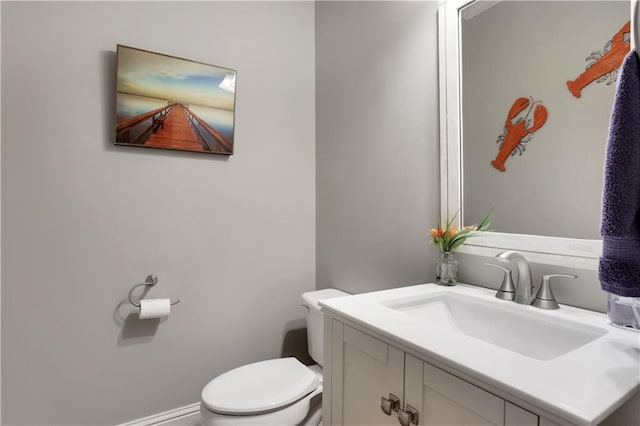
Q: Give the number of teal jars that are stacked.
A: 0